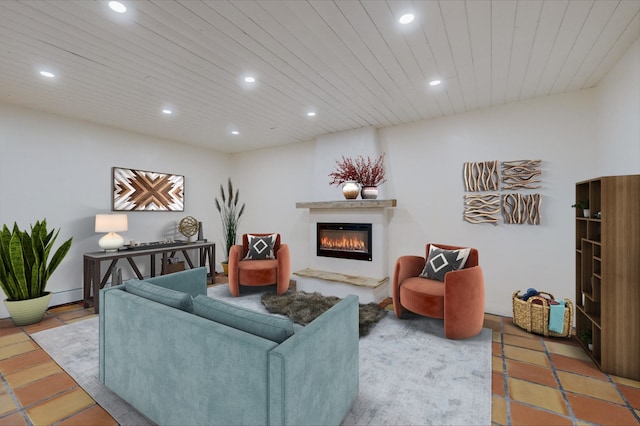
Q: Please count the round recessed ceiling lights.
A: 8